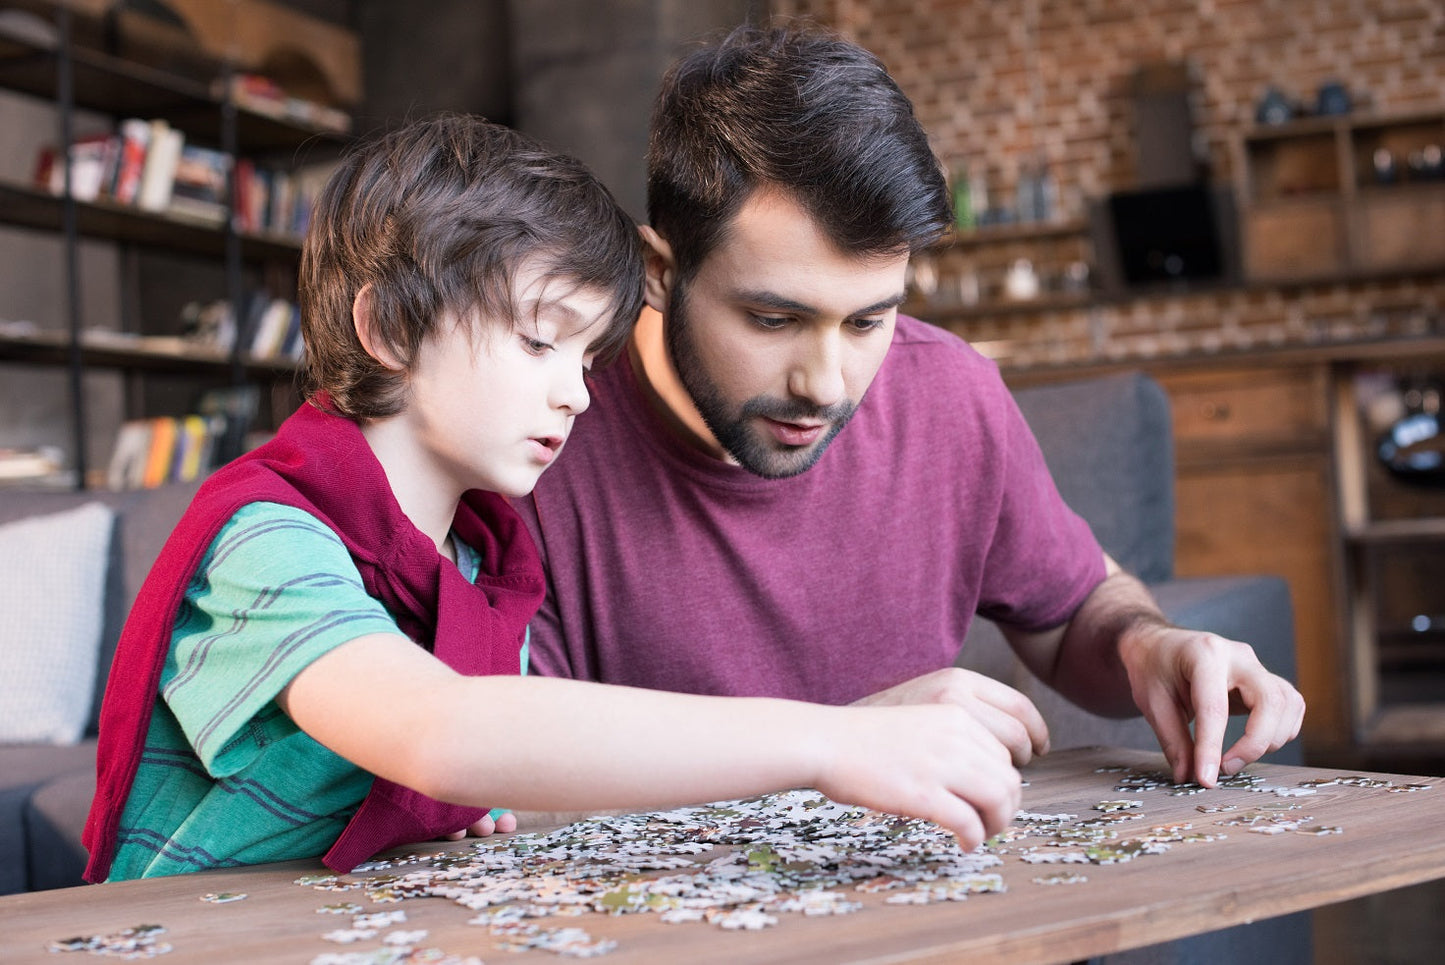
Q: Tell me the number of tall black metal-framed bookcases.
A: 1